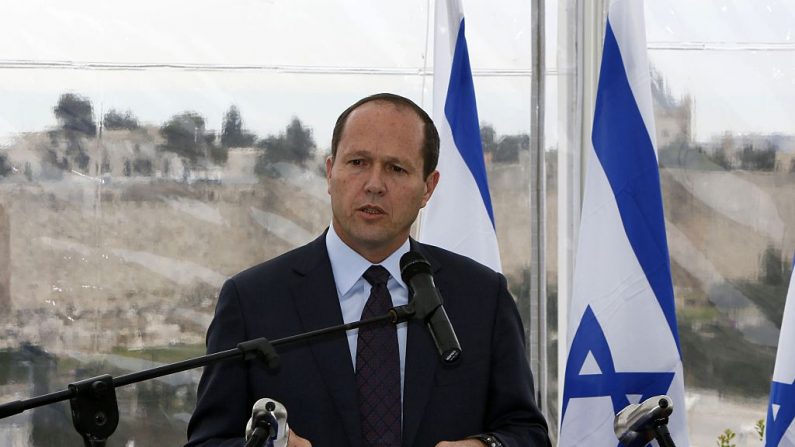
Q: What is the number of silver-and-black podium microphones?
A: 2